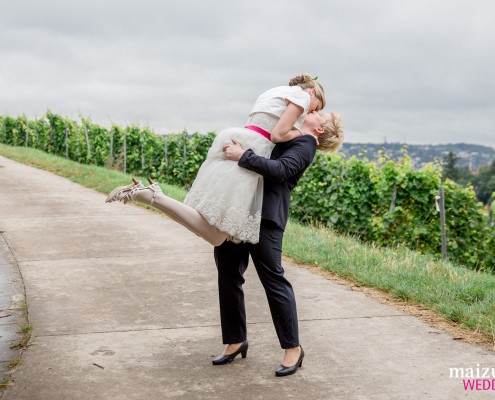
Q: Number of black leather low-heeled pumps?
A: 2